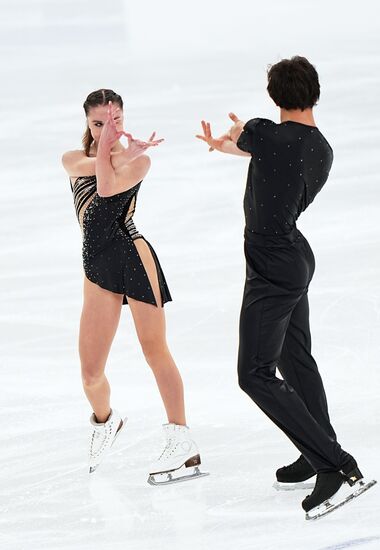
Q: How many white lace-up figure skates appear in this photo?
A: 2